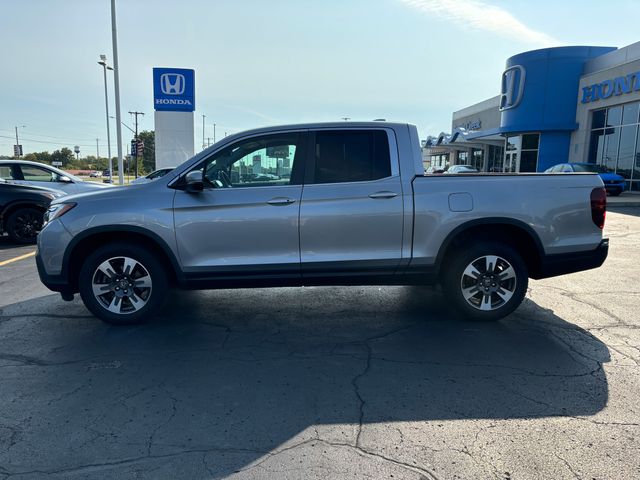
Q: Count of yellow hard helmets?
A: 0